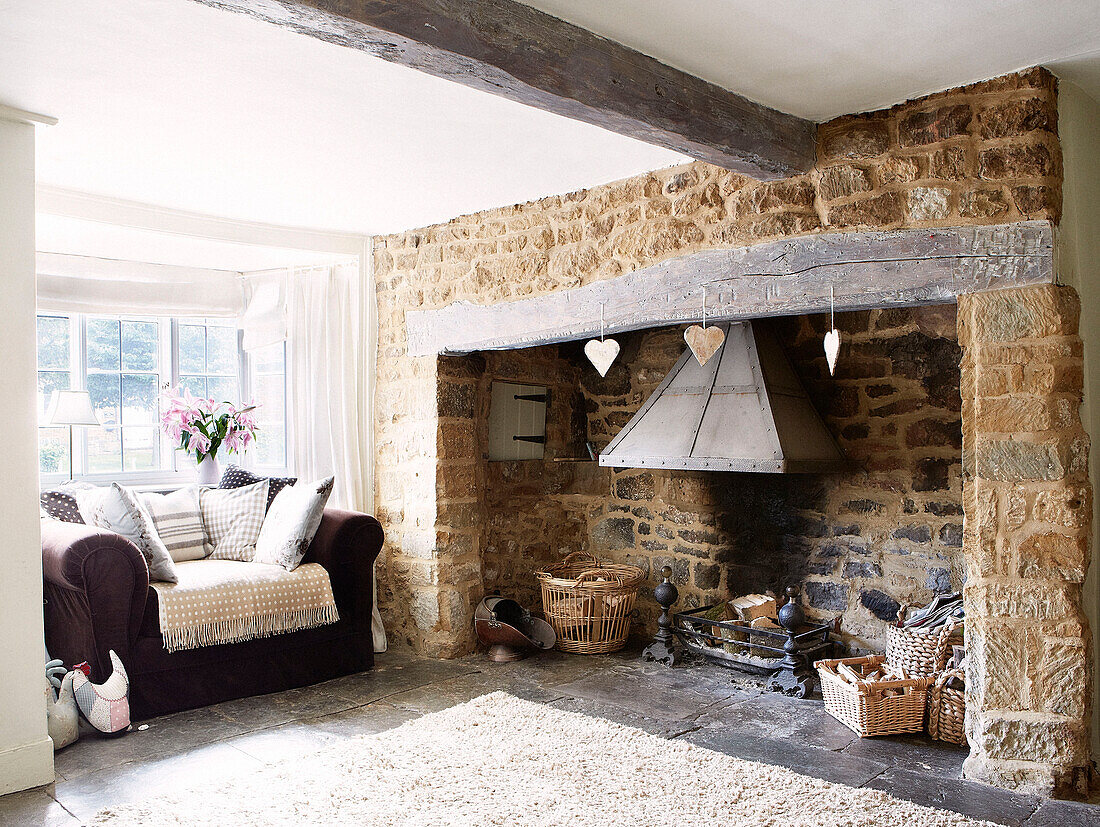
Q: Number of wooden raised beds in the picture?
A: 0